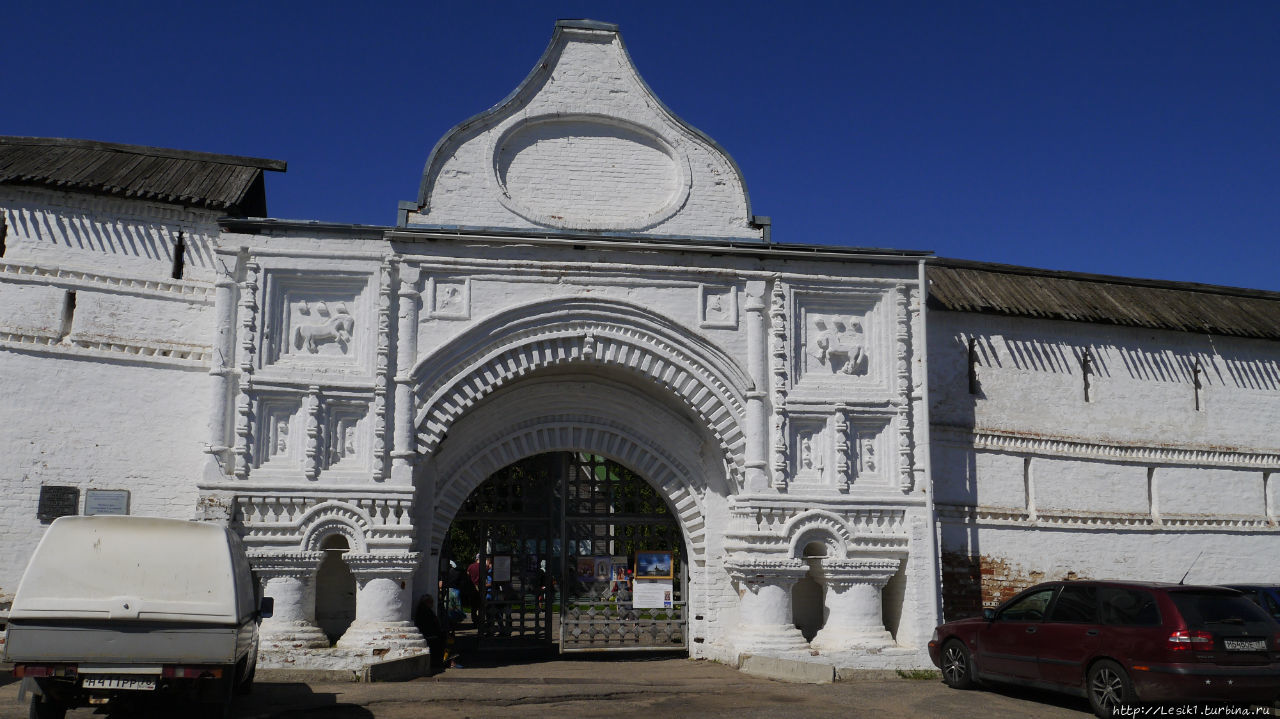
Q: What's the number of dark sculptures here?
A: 0